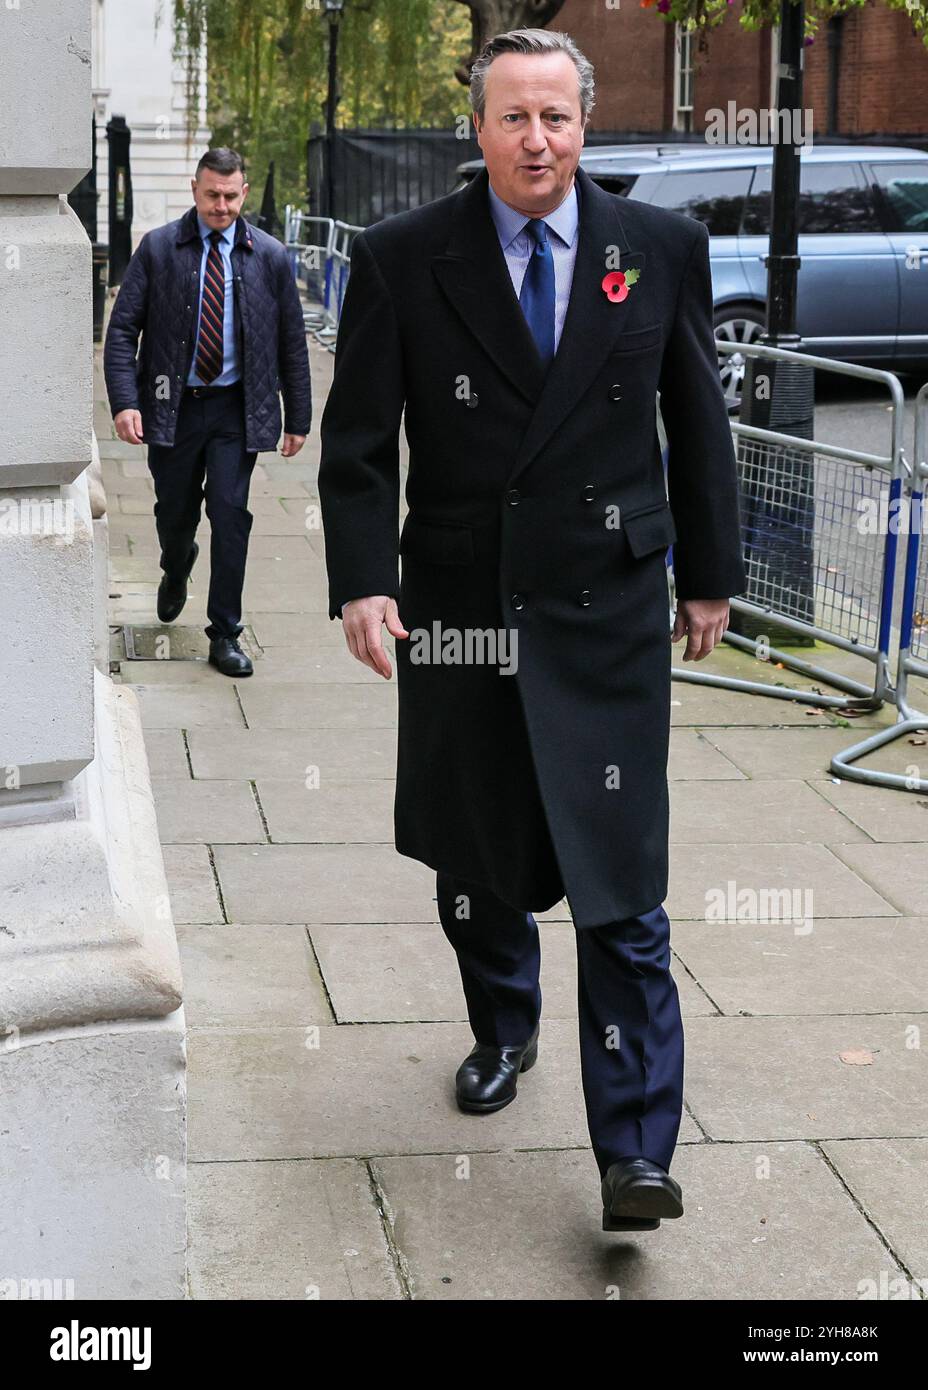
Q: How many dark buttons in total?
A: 6